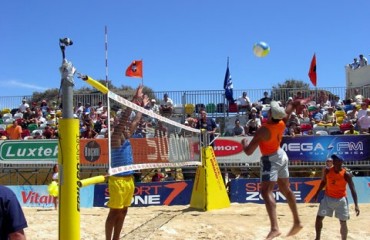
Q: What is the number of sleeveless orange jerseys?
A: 2